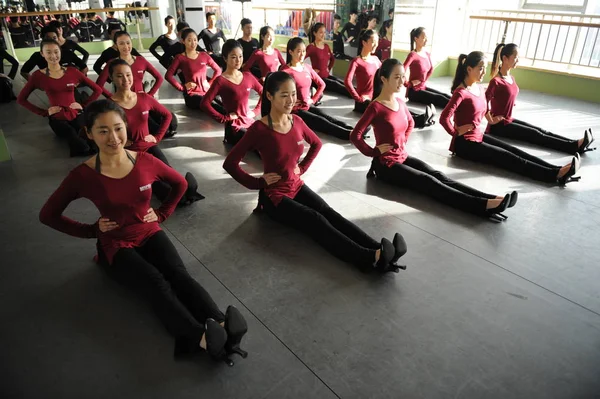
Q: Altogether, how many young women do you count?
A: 15